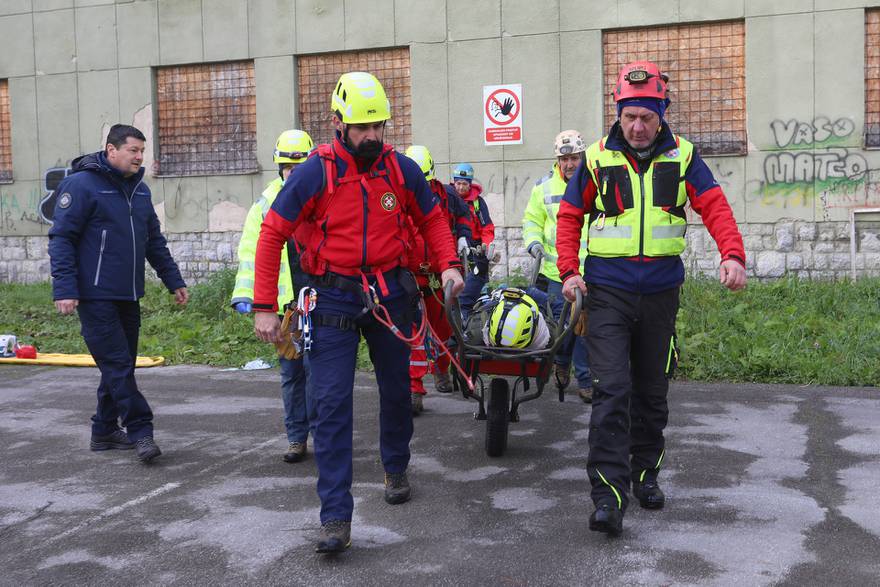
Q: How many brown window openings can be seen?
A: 5